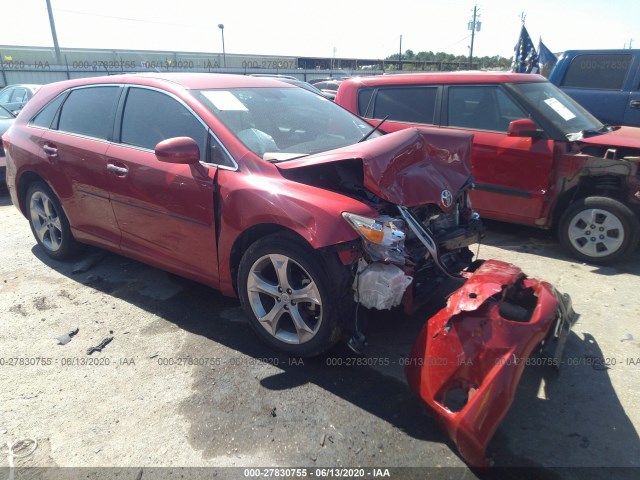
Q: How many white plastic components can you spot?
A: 1